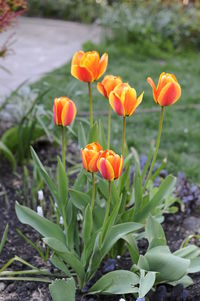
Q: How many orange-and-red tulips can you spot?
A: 7